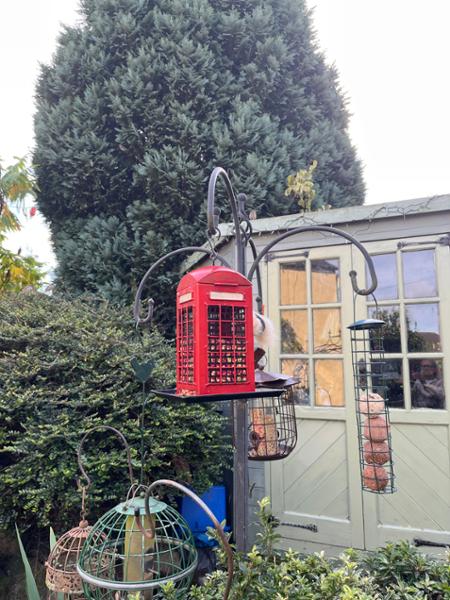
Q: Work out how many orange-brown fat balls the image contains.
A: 4